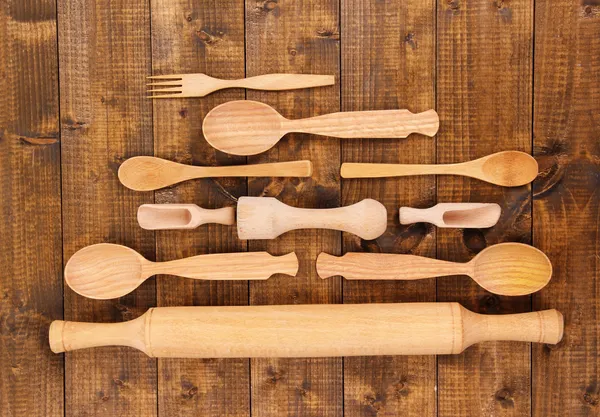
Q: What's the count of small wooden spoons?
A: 2